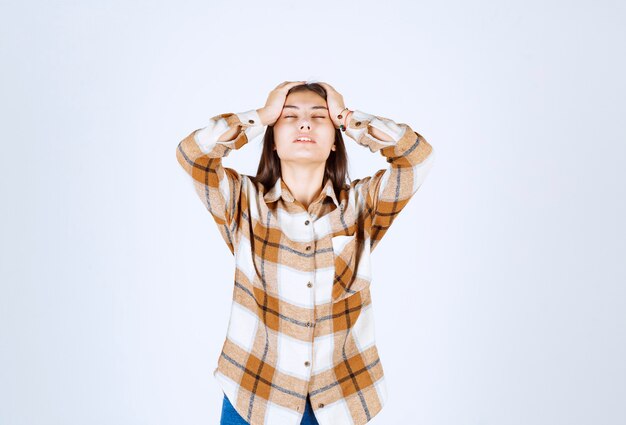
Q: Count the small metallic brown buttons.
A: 8